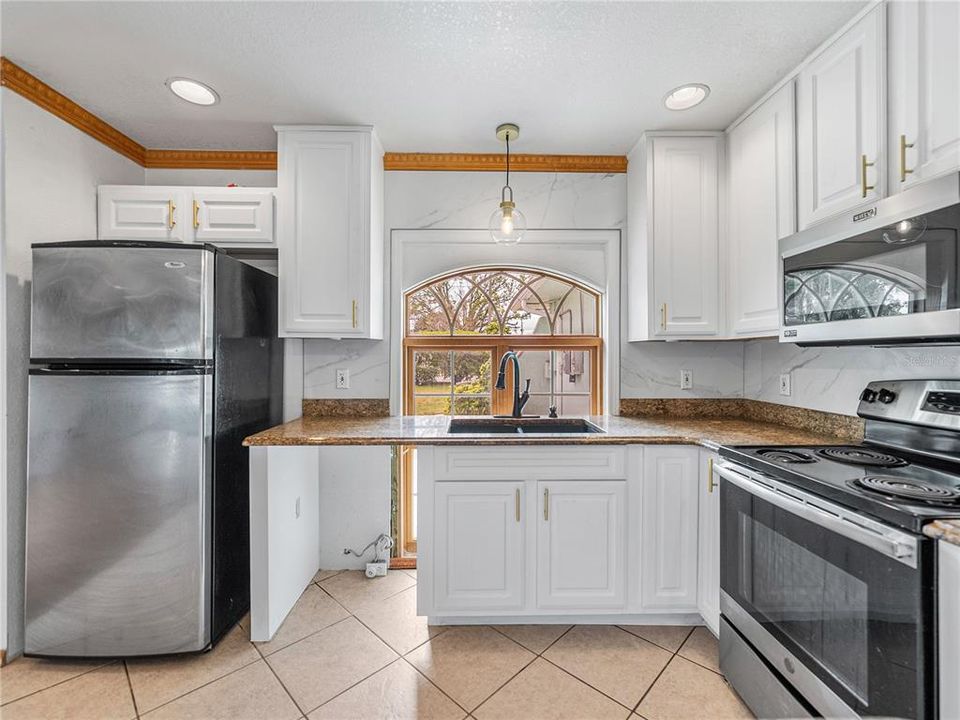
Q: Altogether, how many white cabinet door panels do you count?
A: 11